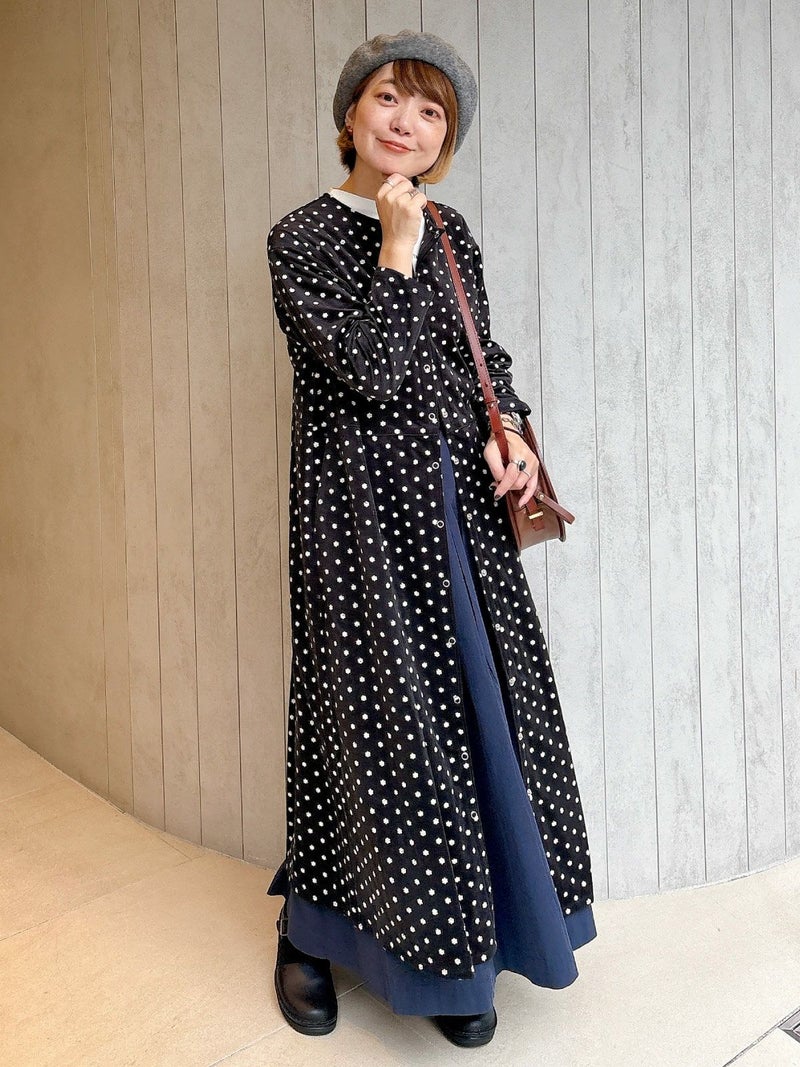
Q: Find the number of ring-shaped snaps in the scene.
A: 9